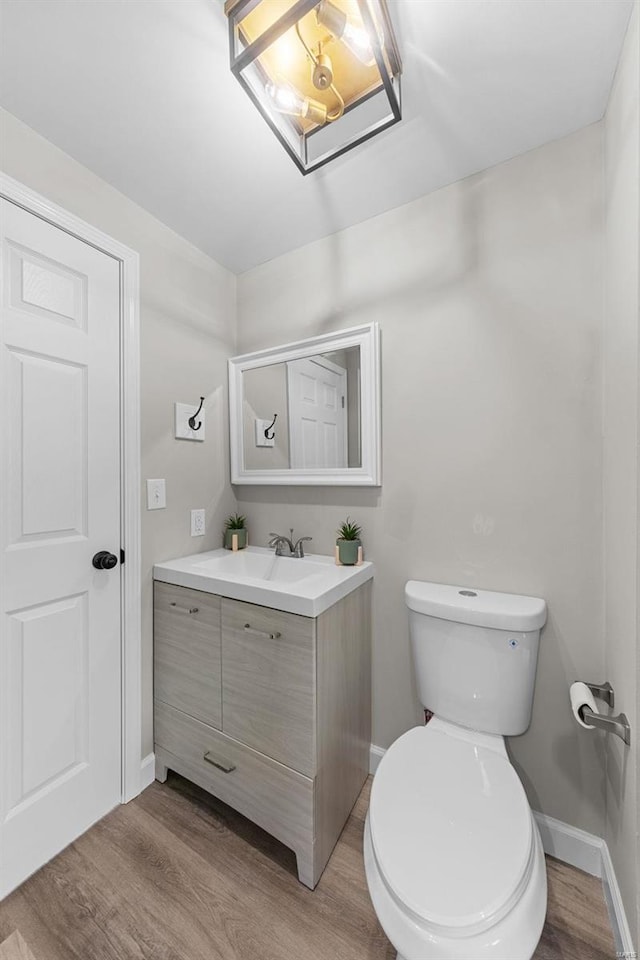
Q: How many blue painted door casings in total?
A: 0